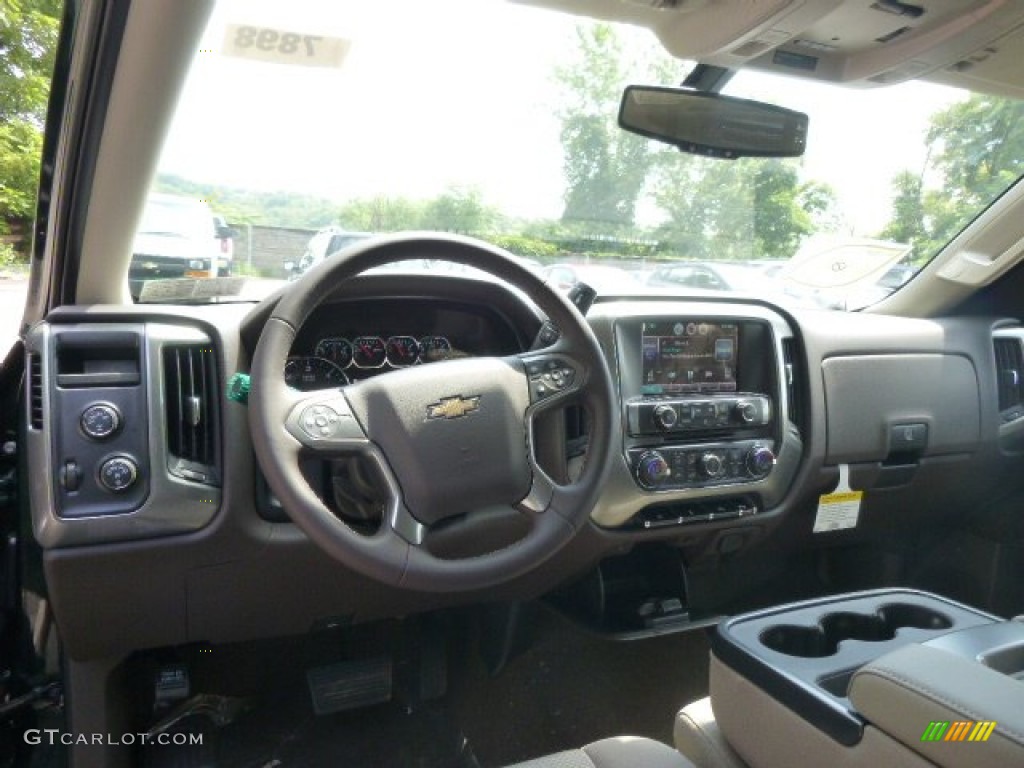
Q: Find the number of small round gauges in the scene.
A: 4